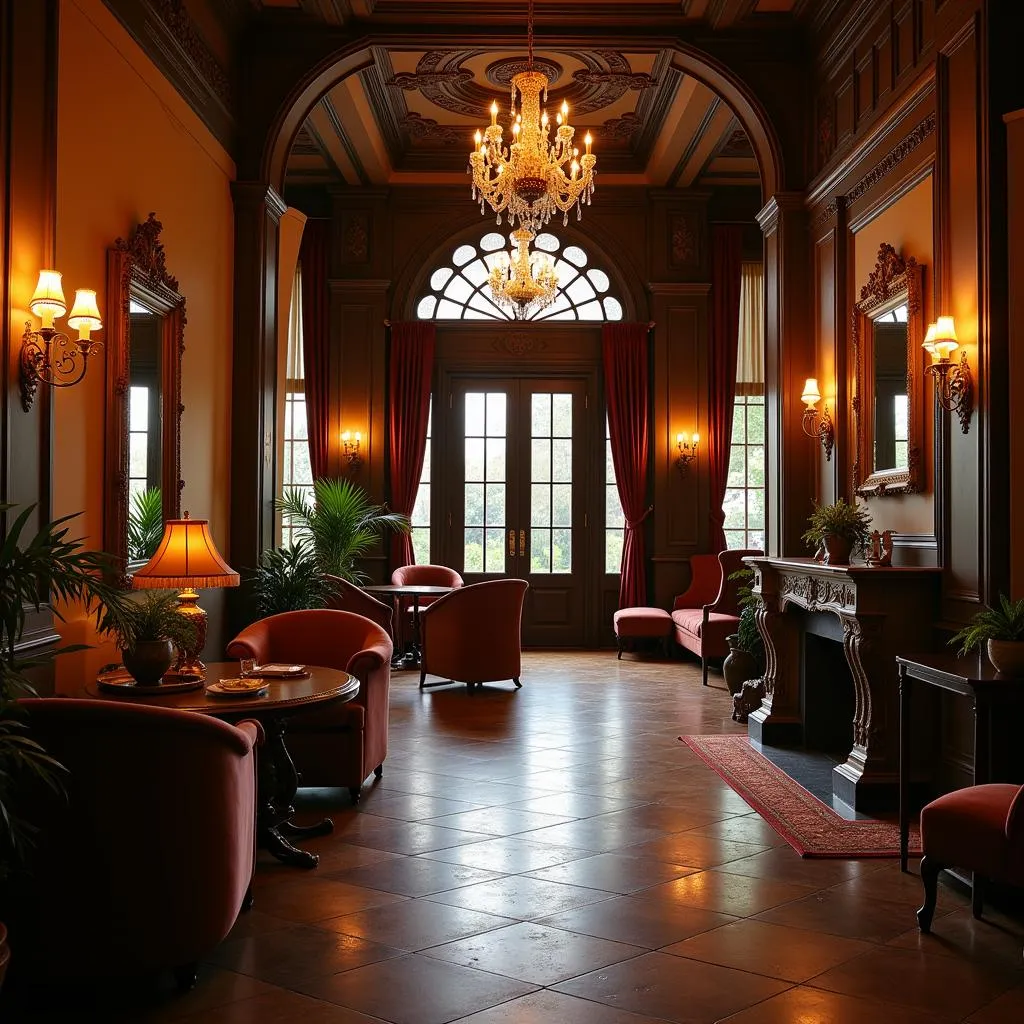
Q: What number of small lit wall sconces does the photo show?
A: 5